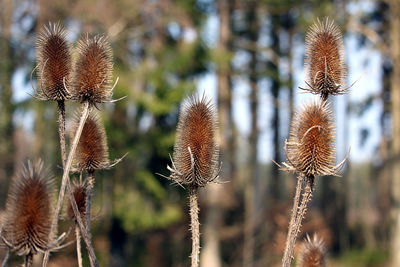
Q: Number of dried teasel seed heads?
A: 9